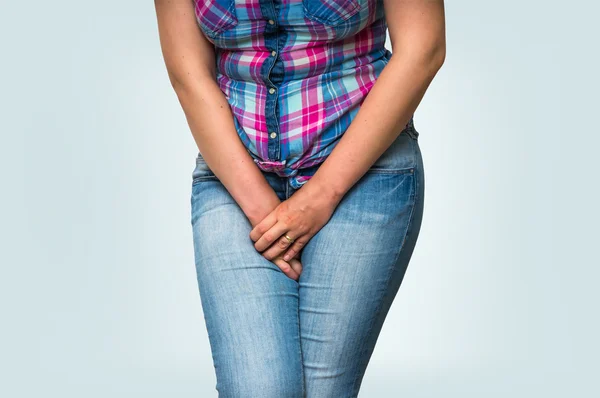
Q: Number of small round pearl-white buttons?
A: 4